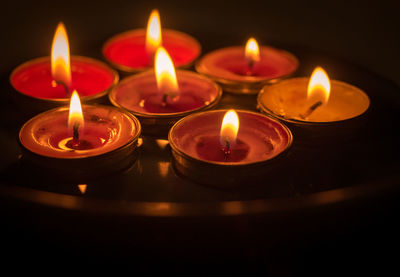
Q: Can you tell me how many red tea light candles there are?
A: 6